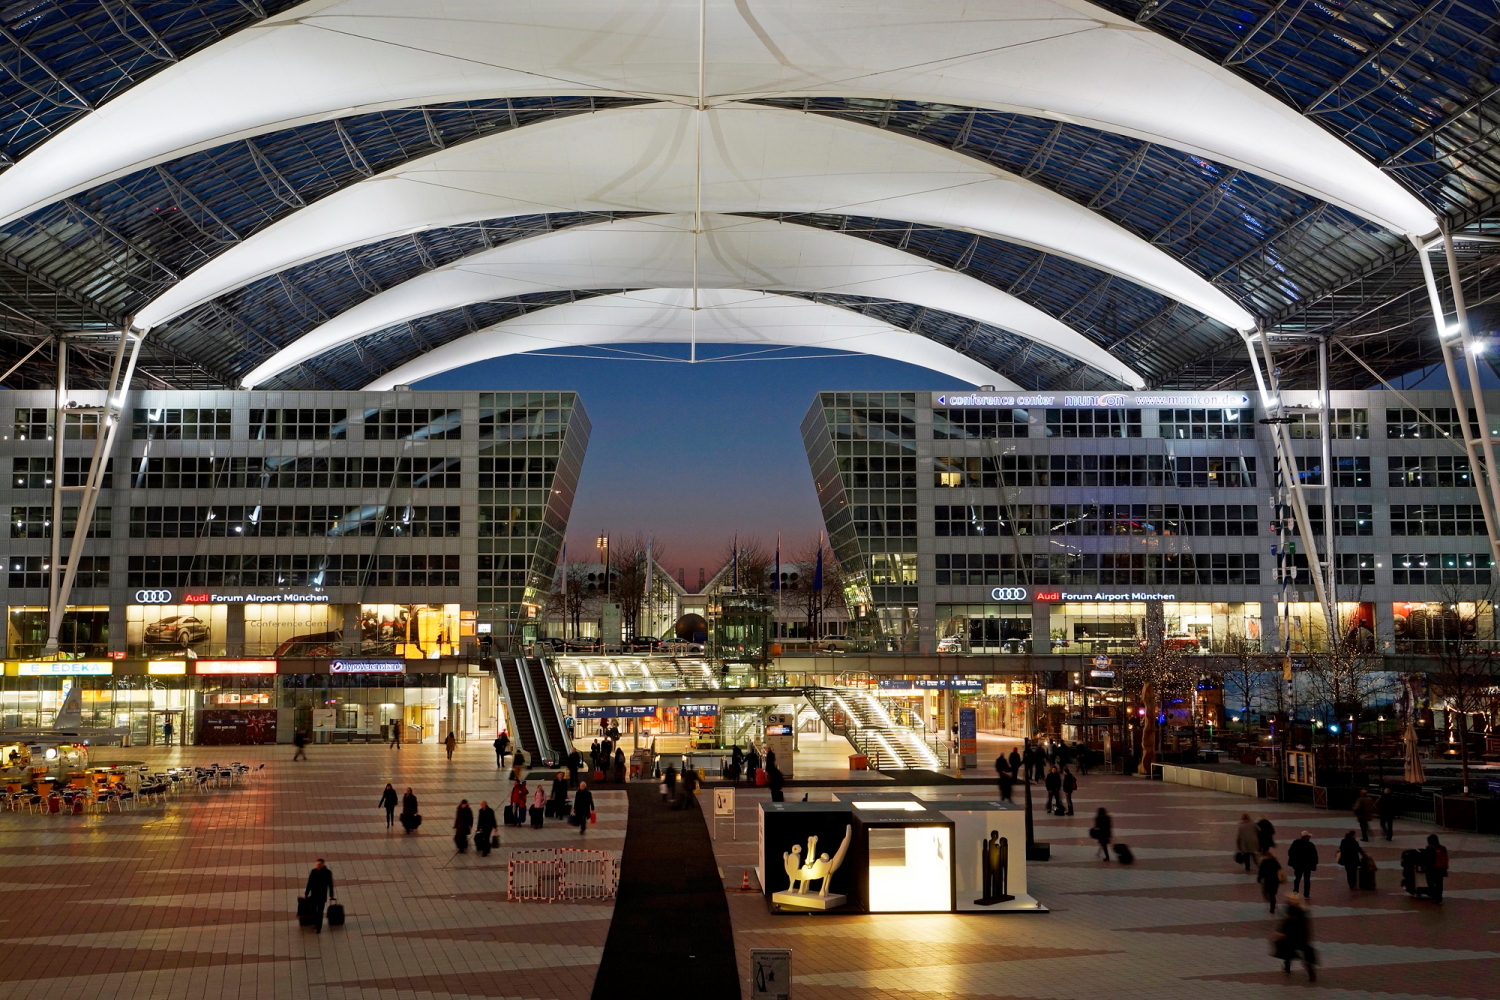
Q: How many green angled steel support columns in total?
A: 0